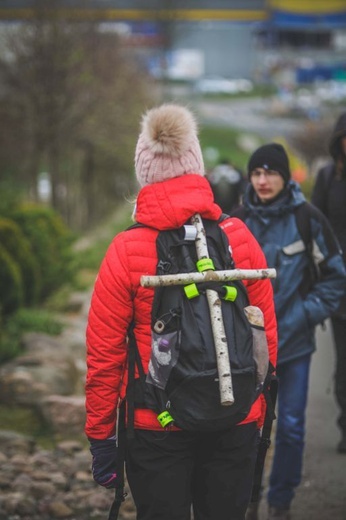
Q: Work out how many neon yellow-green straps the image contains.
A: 4